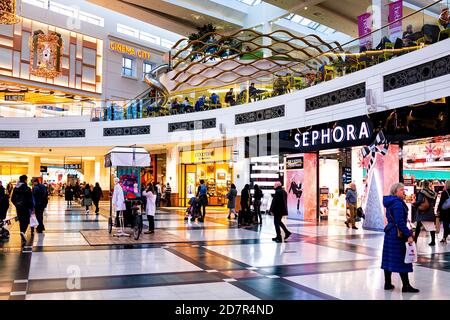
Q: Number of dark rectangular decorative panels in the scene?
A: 7